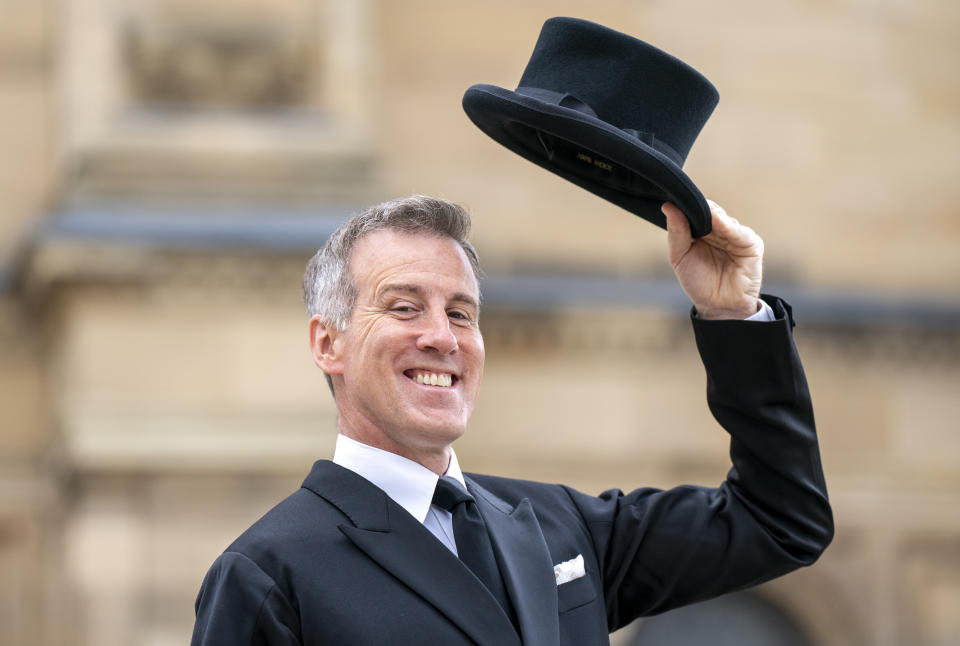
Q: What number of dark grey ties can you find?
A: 1